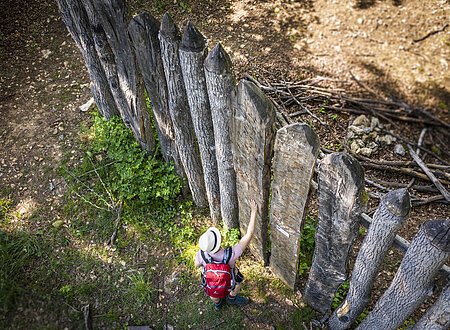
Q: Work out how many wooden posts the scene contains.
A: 12